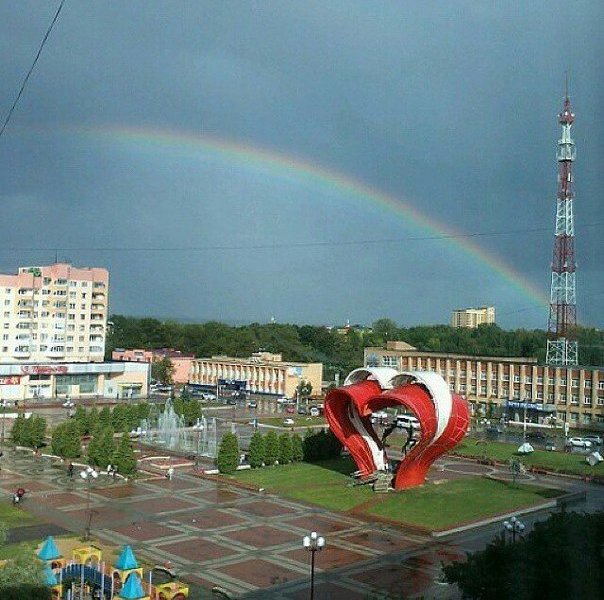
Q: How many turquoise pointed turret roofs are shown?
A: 4